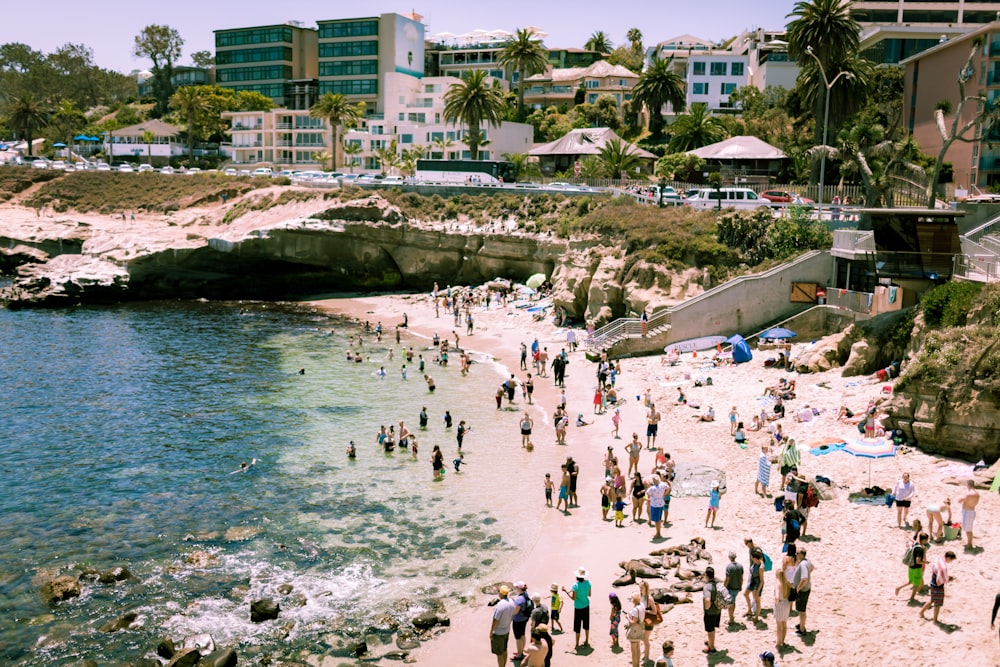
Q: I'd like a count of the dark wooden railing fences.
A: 1